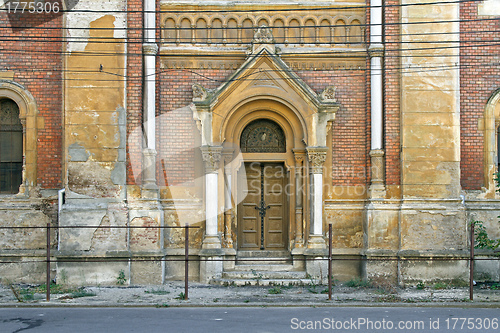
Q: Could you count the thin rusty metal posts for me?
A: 4